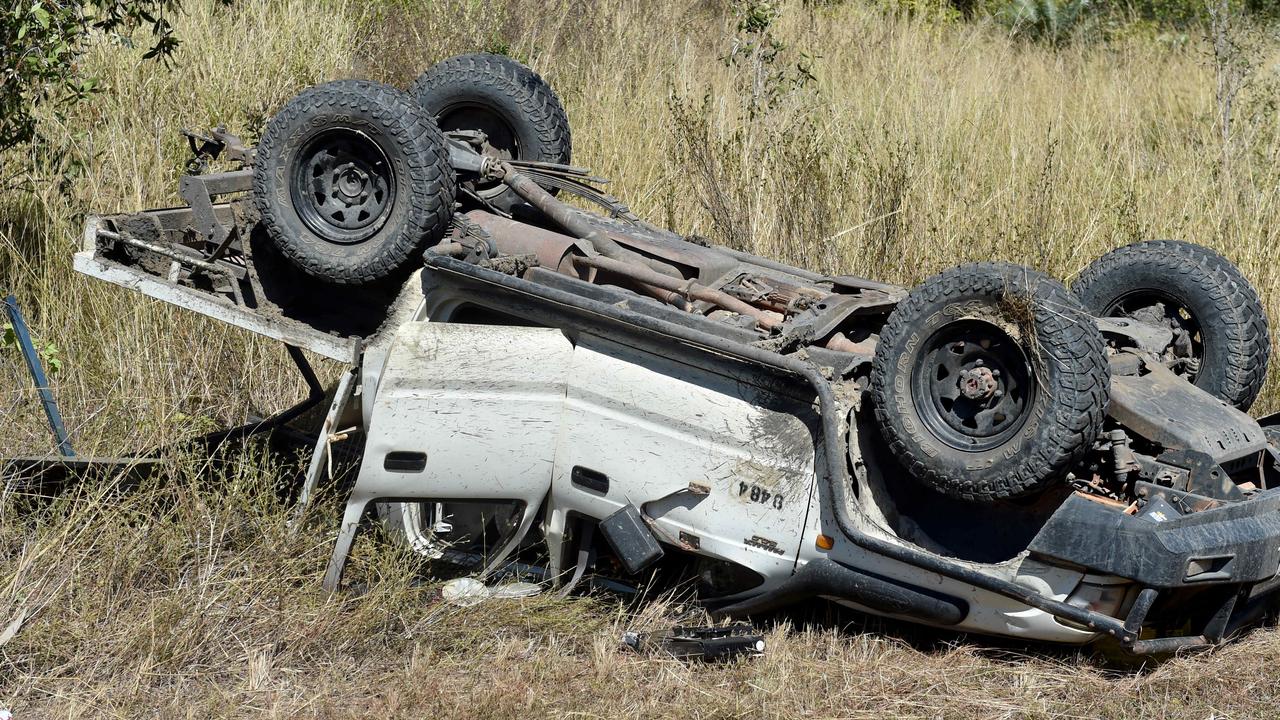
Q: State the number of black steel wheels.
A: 4